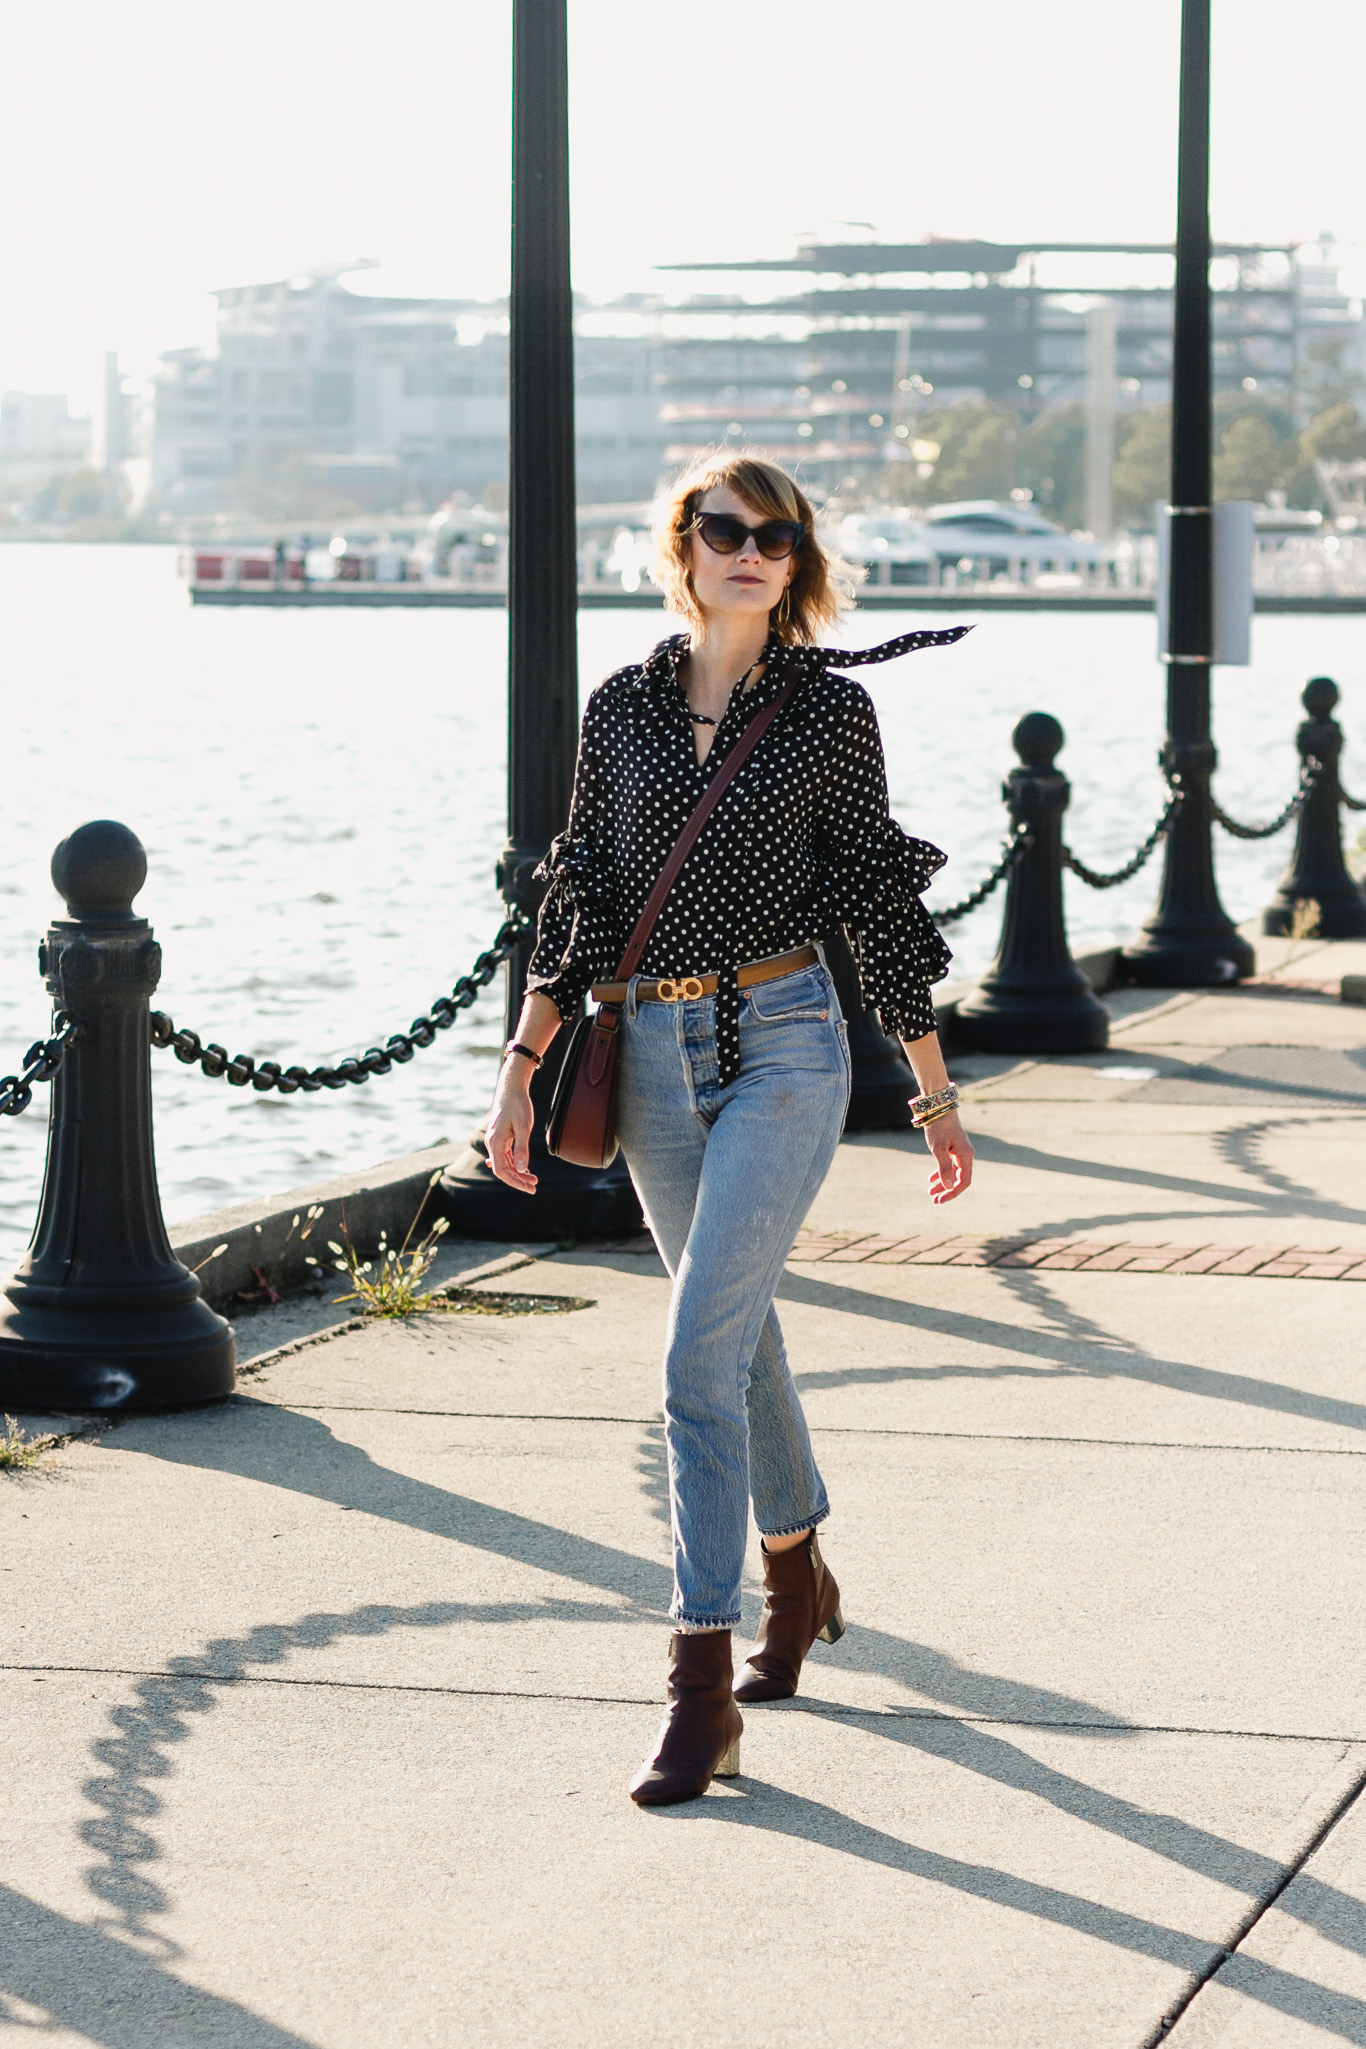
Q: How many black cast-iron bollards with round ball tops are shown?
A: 3